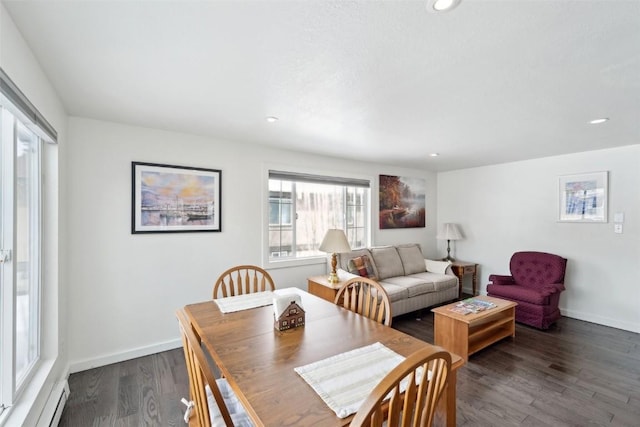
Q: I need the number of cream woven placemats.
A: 2